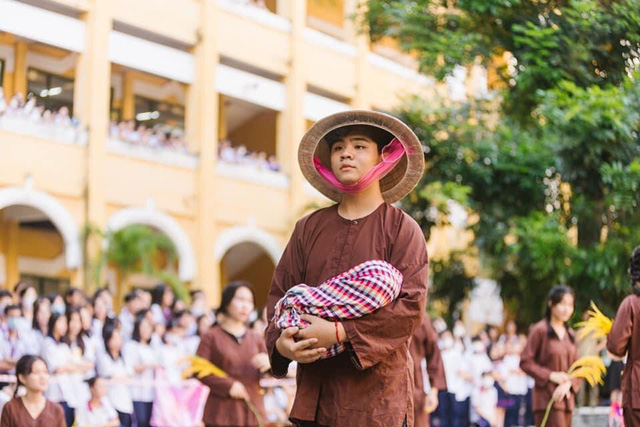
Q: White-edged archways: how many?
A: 3